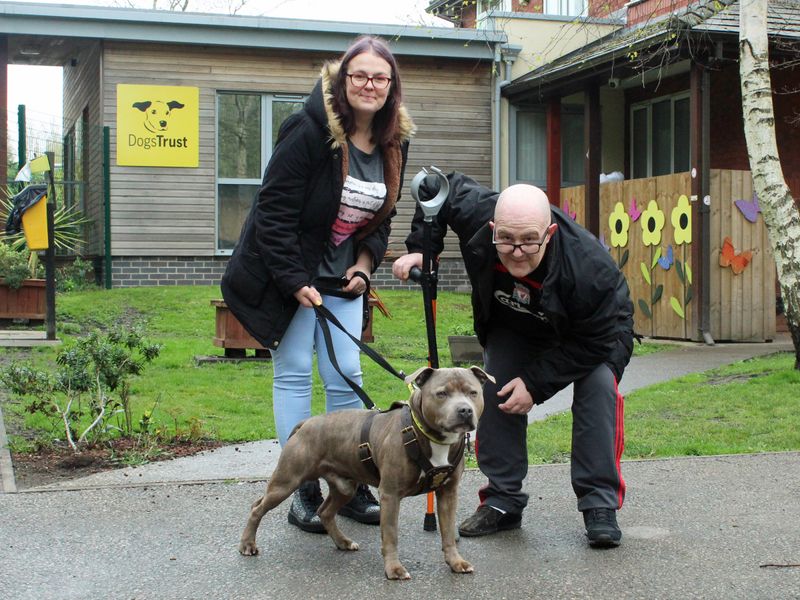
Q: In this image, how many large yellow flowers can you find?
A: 3